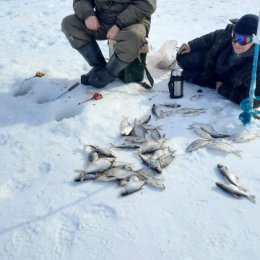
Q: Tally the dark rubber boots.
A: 2